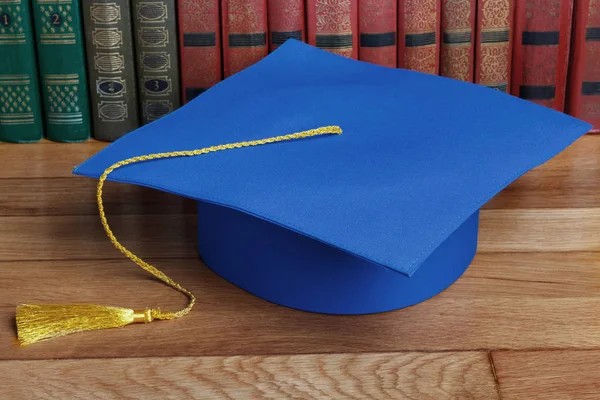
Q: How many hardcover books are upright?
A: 14